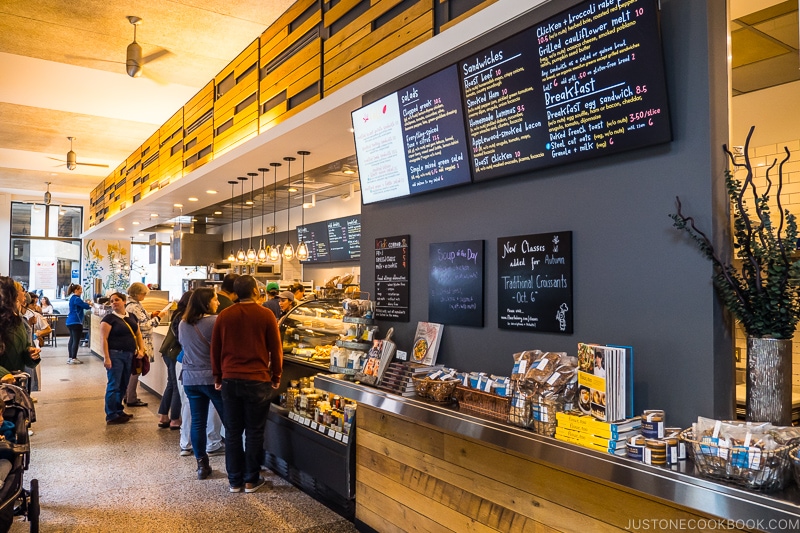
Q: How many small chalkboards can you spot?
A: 3